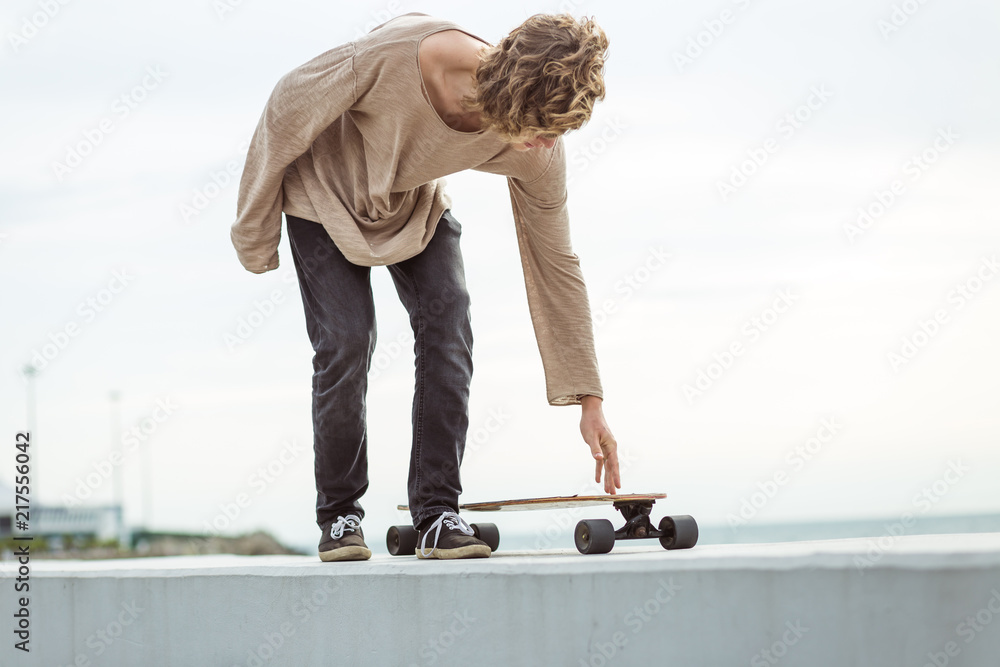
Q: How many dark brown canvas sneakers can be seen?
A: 2